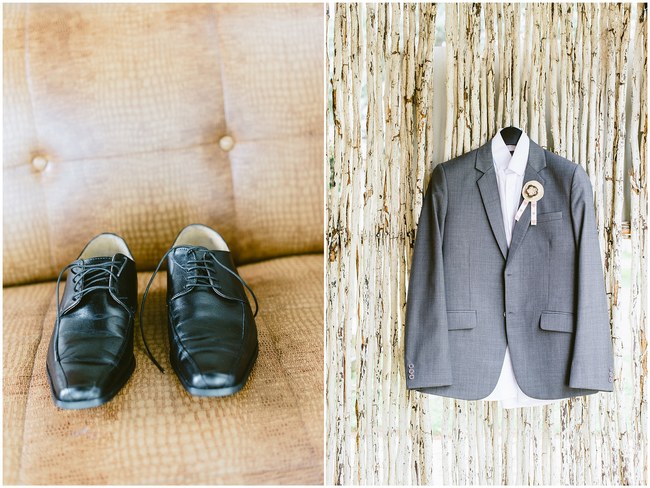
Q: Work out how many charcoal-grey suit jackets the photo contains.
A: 1